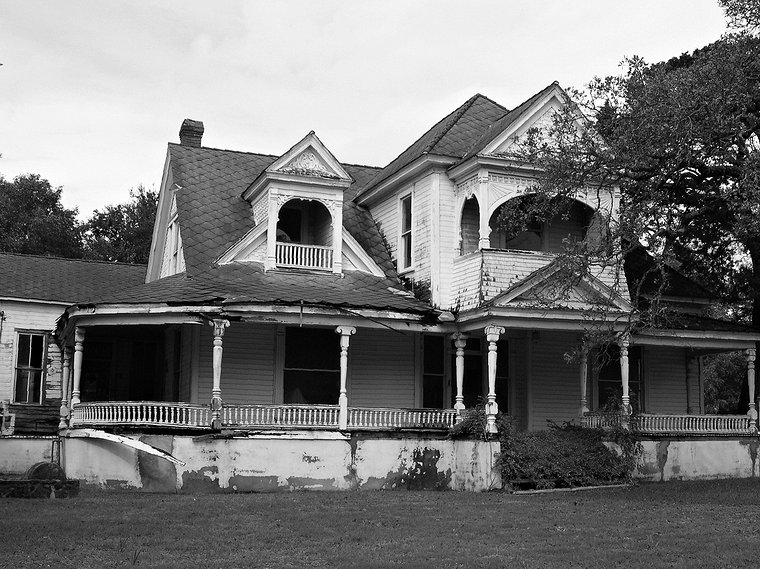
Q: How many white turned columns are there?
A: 9